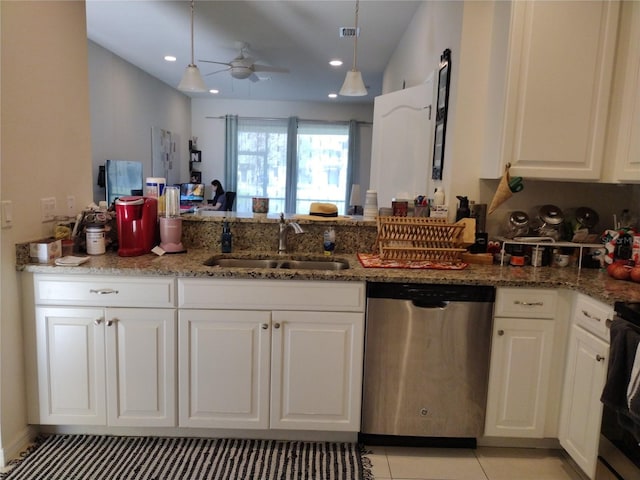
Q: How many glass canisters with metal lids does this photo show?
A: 3